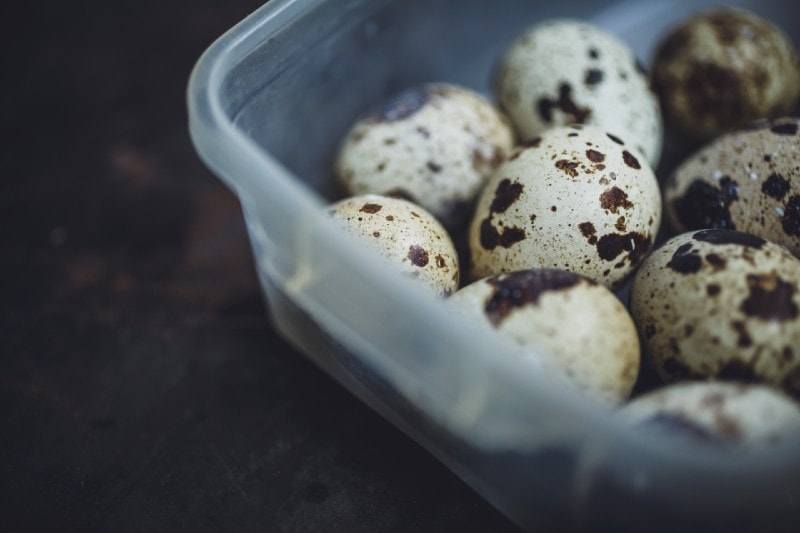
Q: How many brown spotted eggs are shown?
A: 9